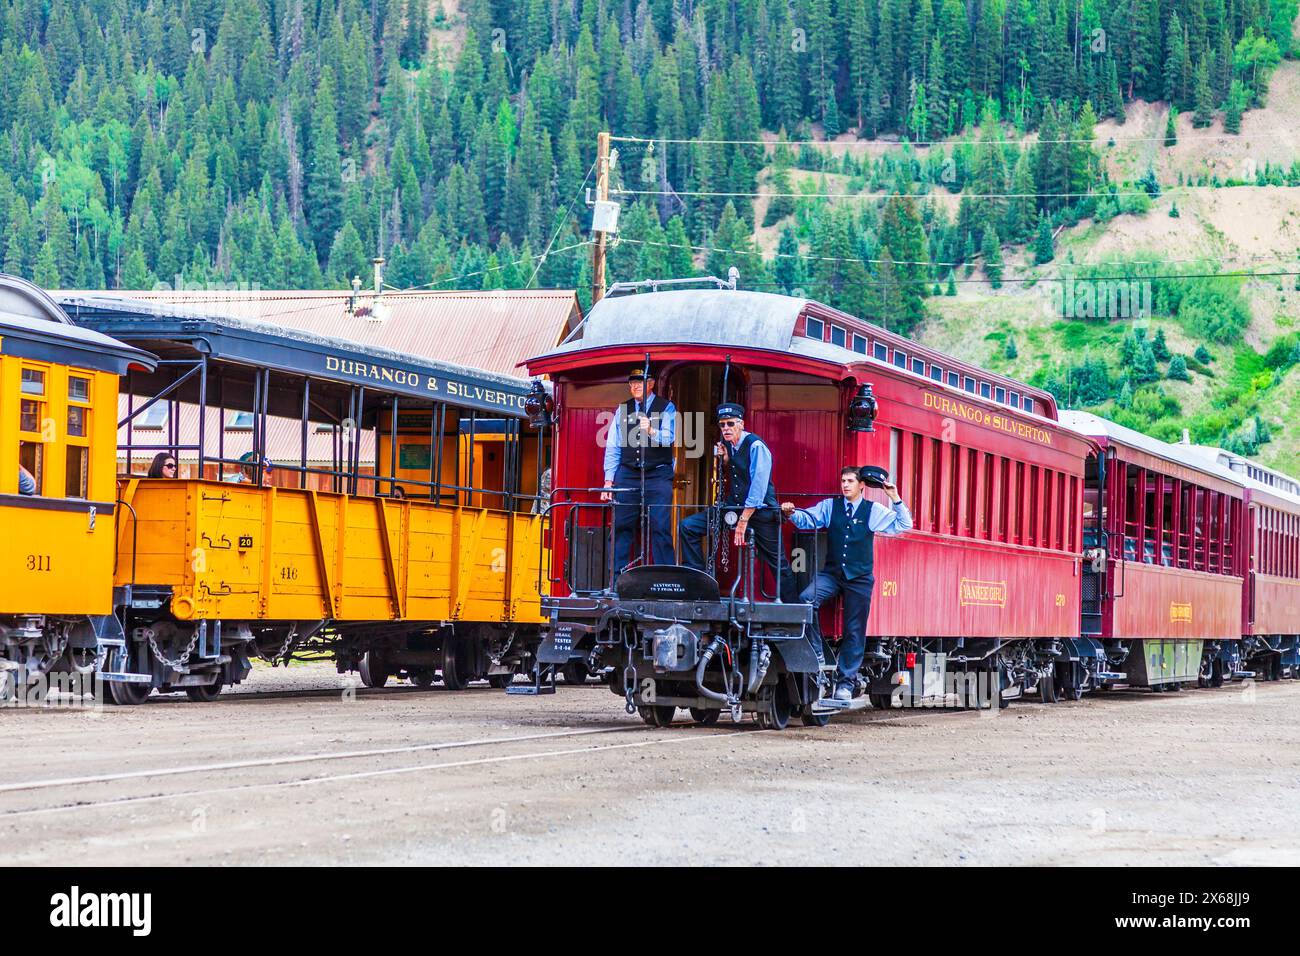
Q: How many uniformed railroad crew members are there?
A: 3